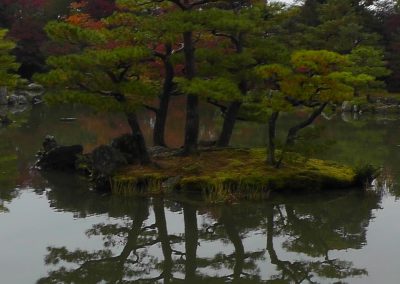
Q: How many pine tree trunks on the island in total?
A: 6